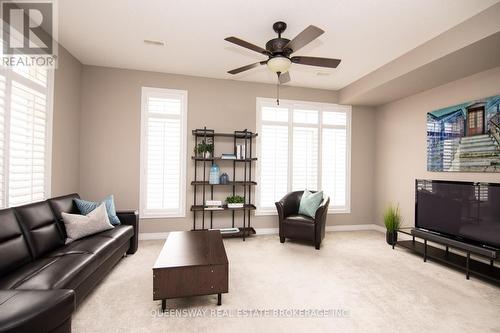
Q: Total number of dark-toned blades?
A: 5